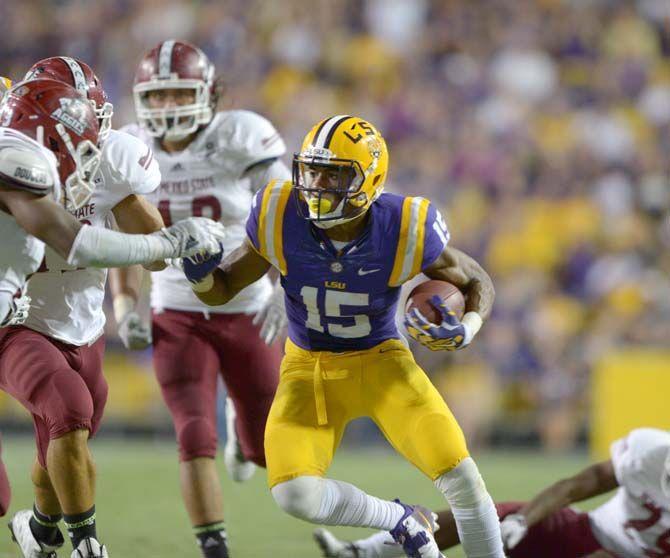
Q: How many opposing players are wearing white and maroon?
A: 4